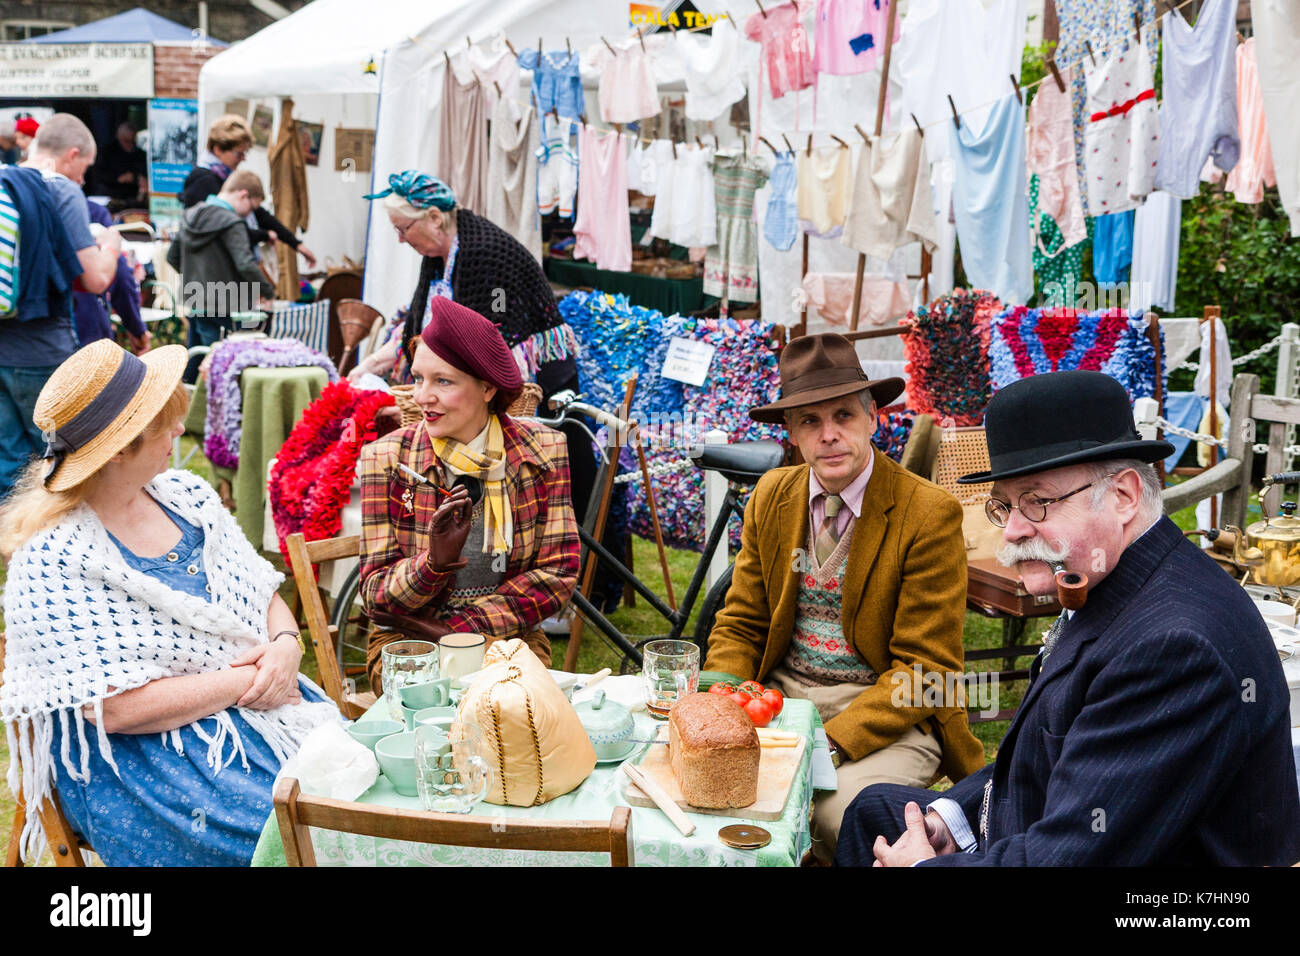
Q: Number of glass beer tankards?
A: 3